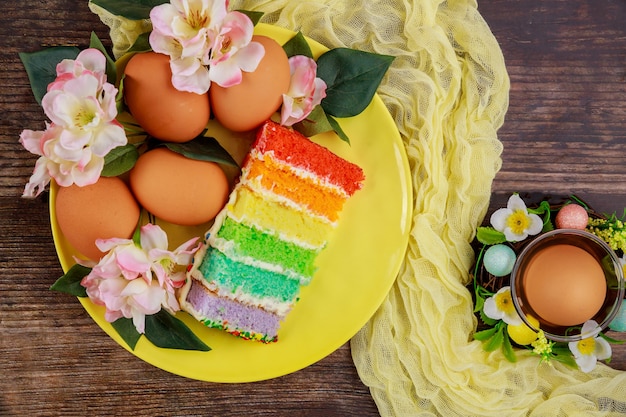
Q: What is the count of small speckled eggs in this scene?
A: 4